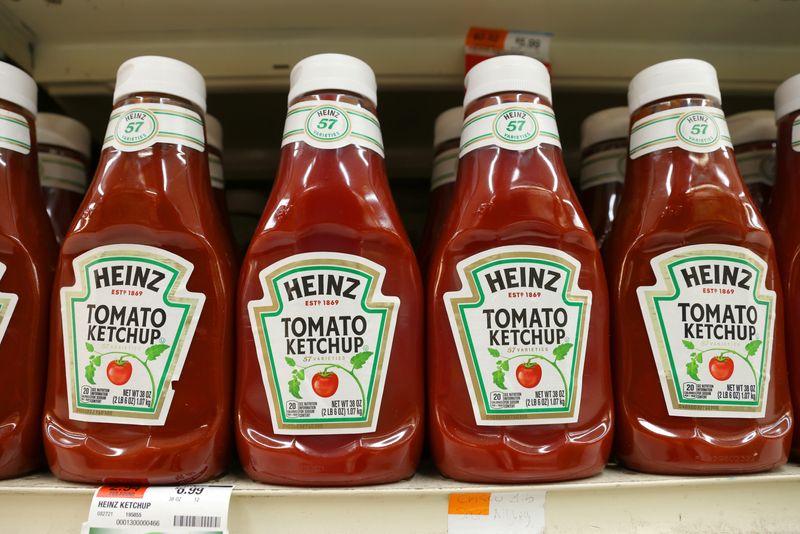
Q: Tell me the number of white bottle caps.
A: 11